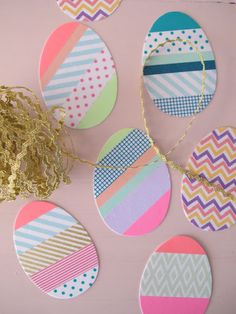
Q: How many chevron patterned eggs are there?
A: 2